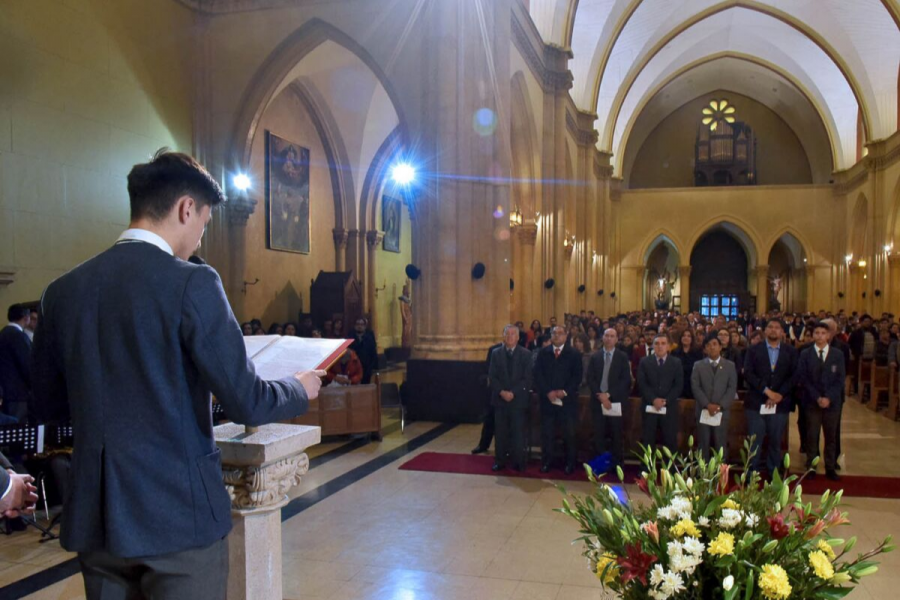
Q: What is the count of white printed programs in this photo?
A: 5